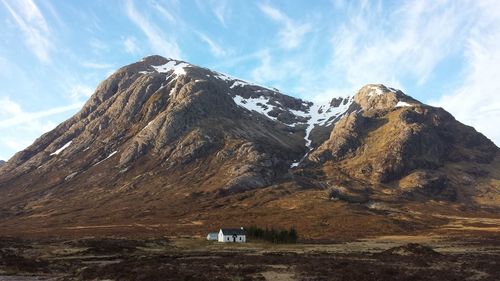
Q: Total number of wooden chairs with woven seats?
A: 0